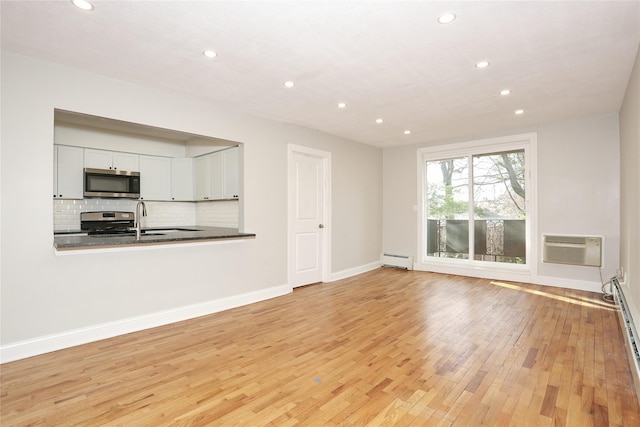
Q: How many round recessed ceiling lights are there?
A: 10